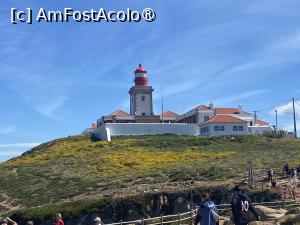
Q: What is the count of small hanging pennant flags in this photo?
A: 0